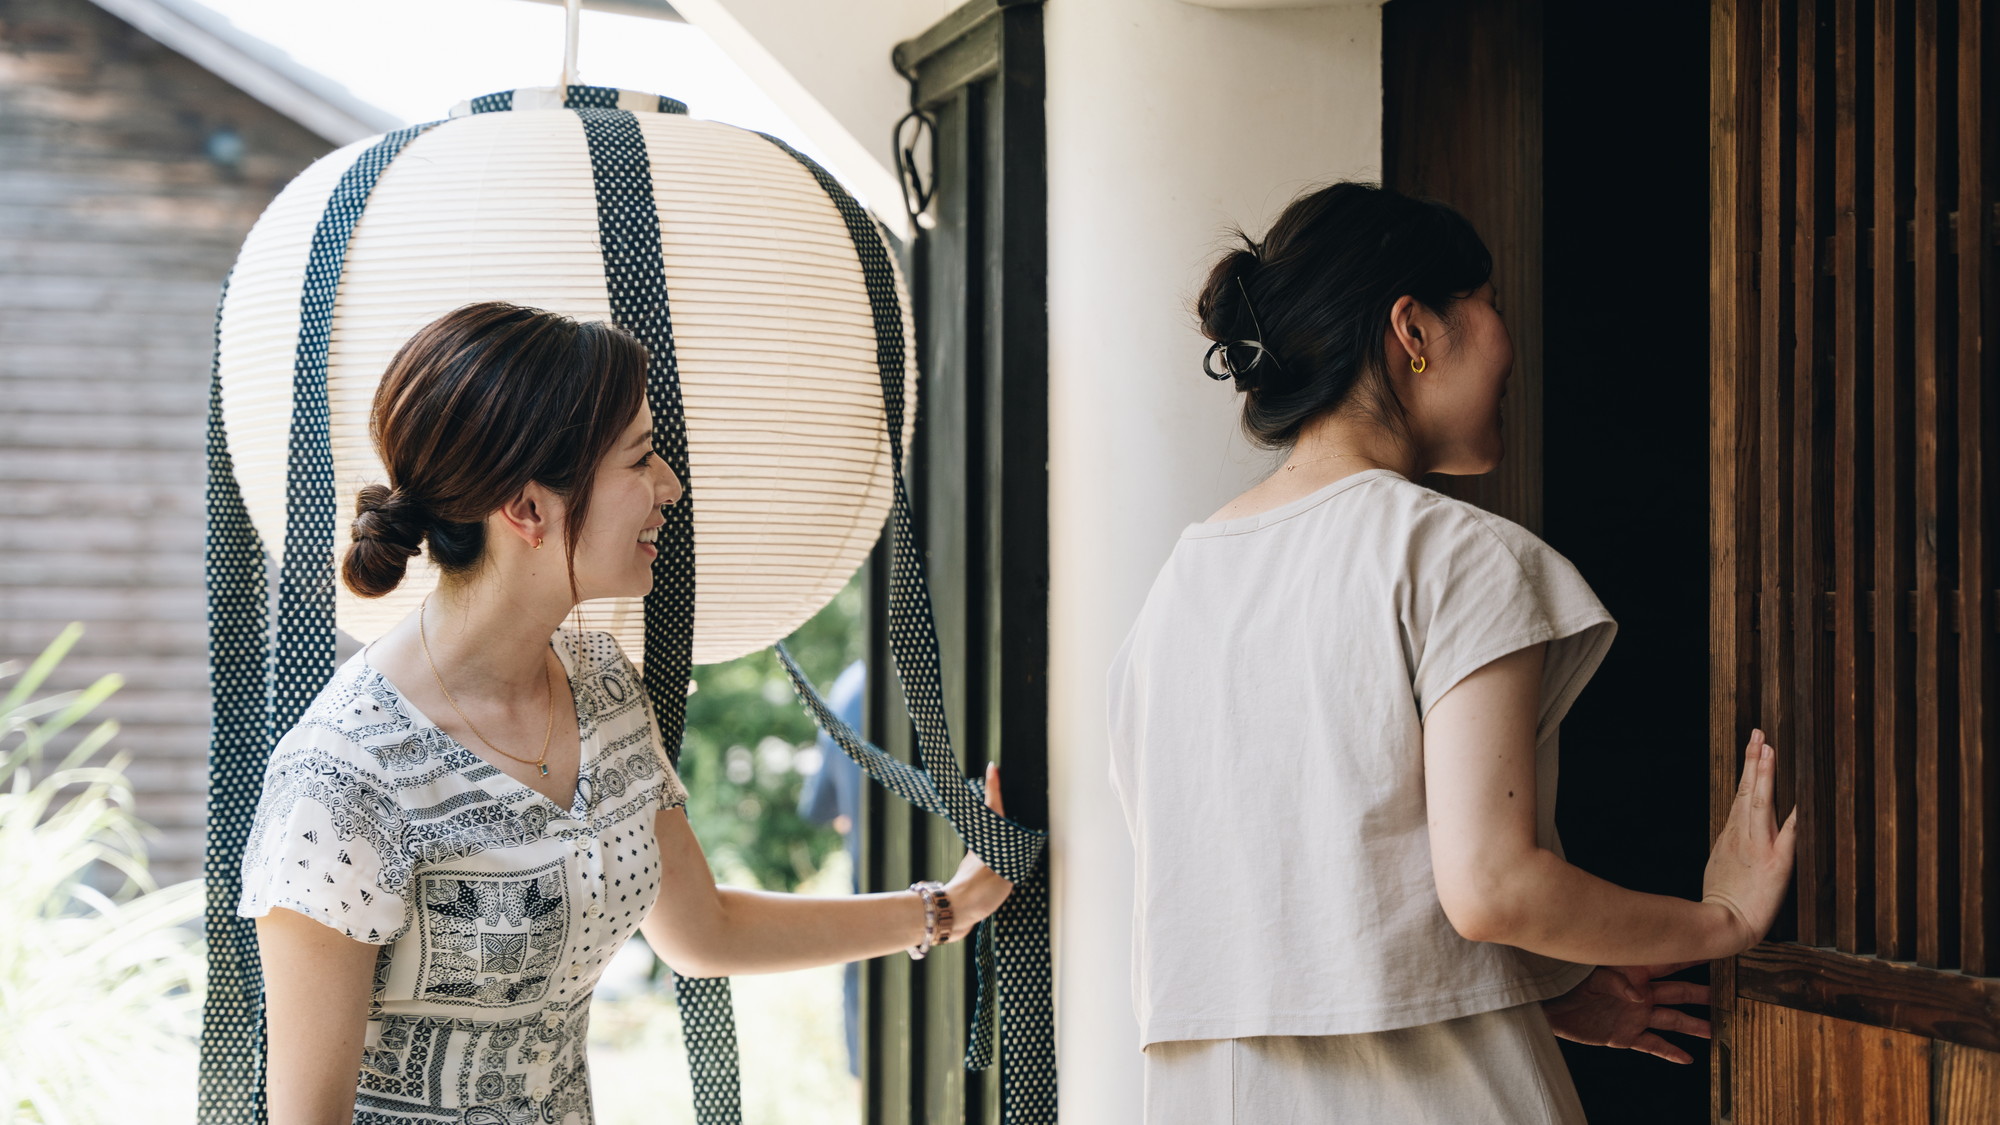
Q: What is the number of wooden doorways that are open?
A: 1